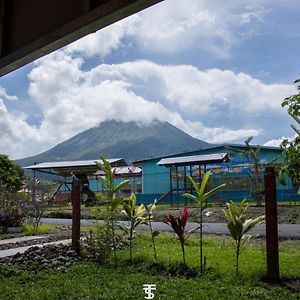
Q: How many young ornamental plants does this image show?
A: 6